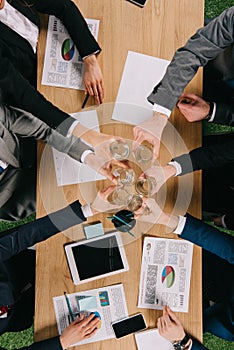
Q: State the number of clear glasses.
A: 6